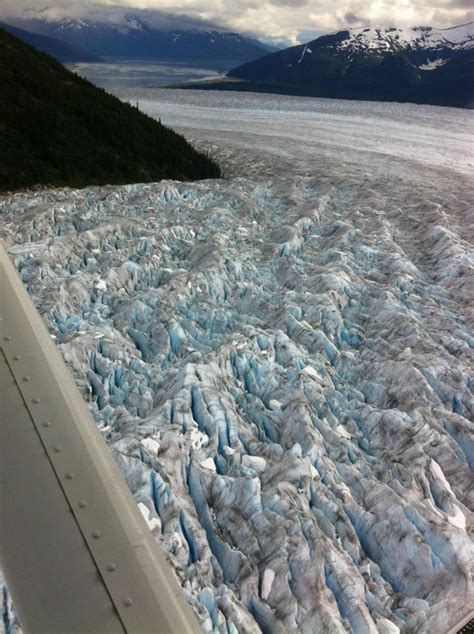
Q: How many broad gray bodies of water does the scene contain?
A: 1